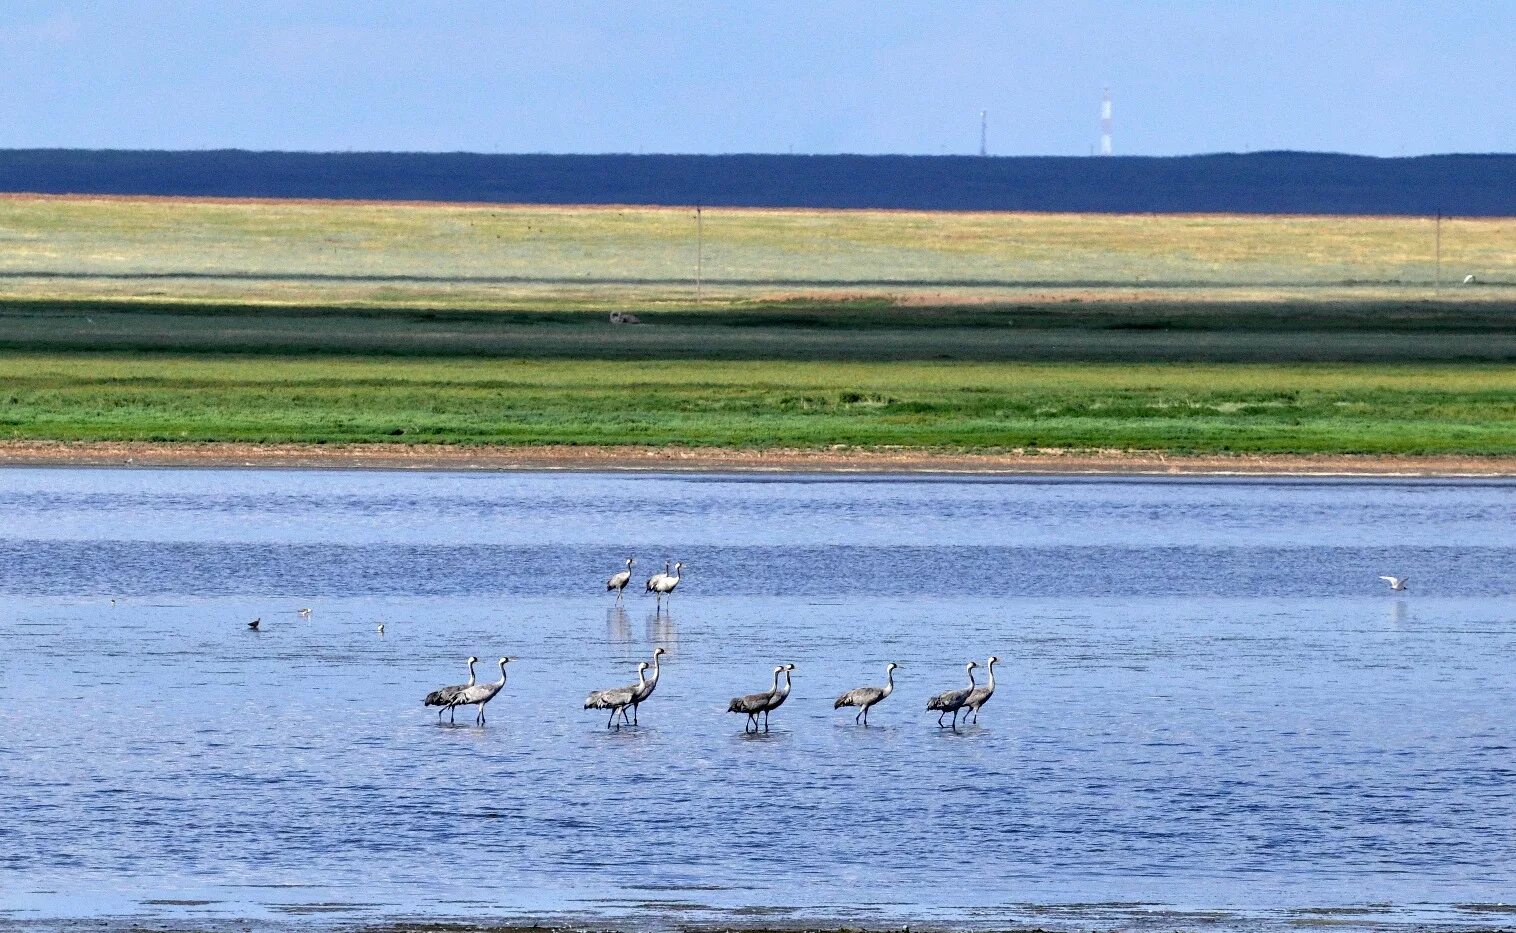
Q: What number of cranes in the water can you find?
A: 12